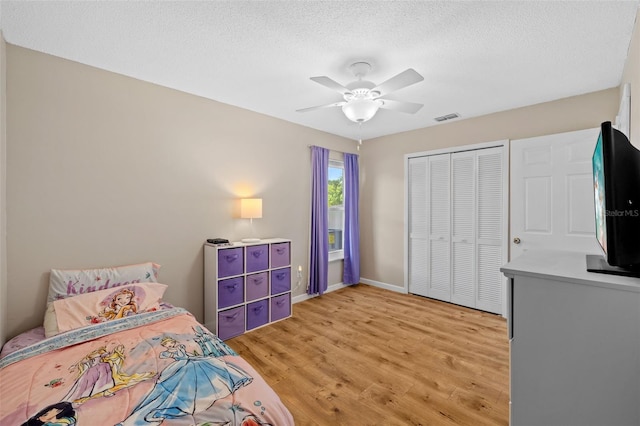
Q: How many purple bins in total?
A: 9